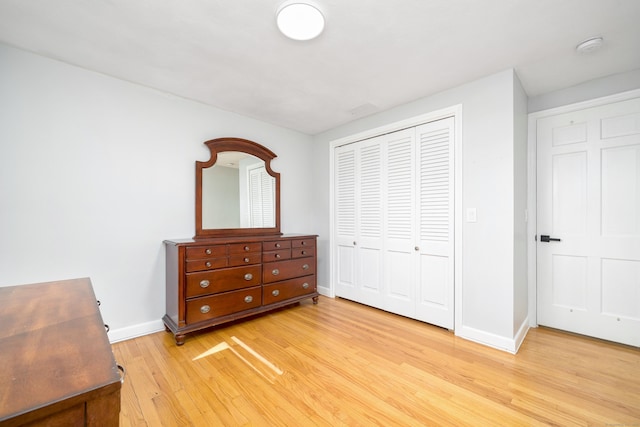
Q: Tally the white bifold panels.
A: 4